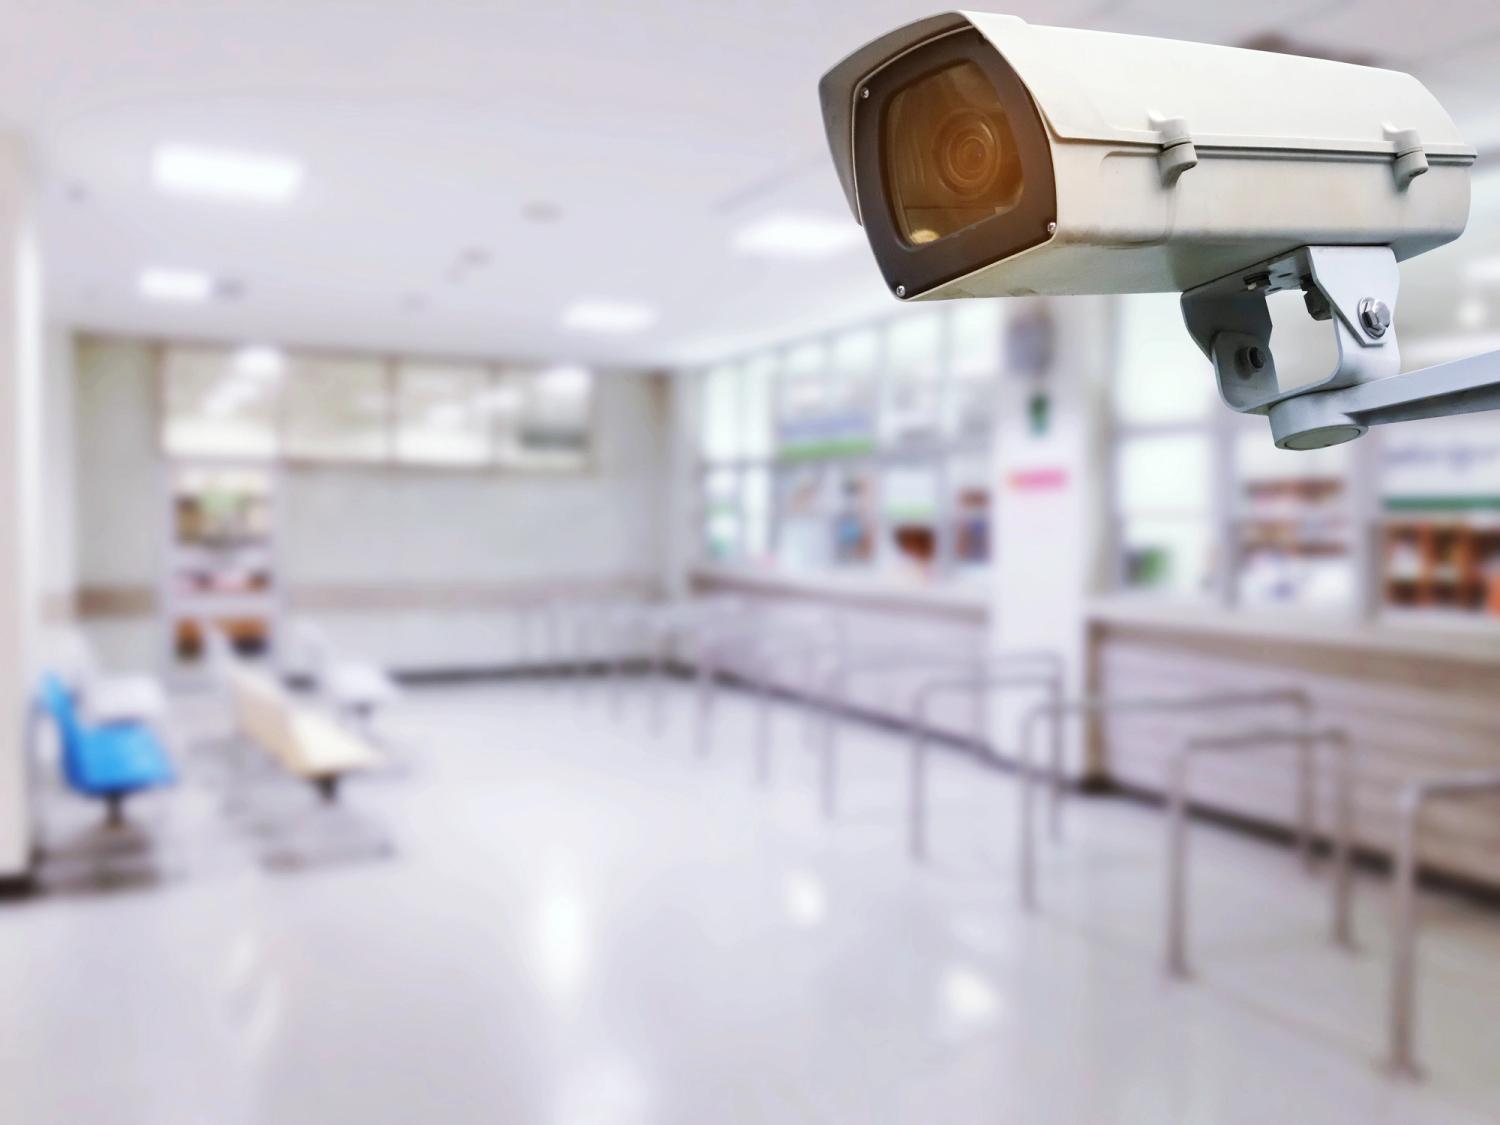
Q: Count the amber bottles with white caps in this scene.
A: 0